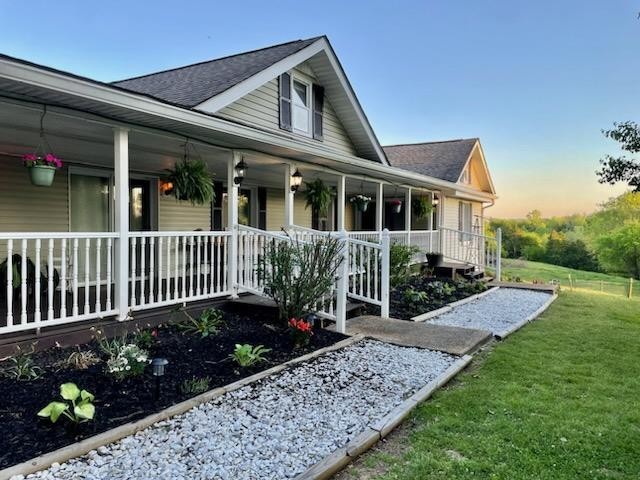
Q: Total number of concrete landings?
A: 2